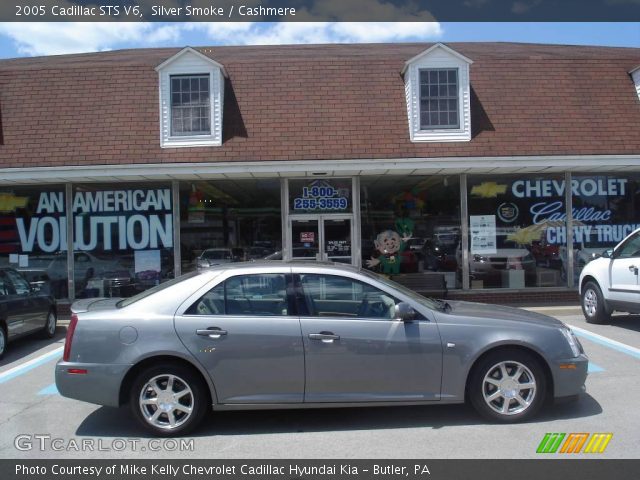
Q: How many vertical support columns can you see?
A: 6